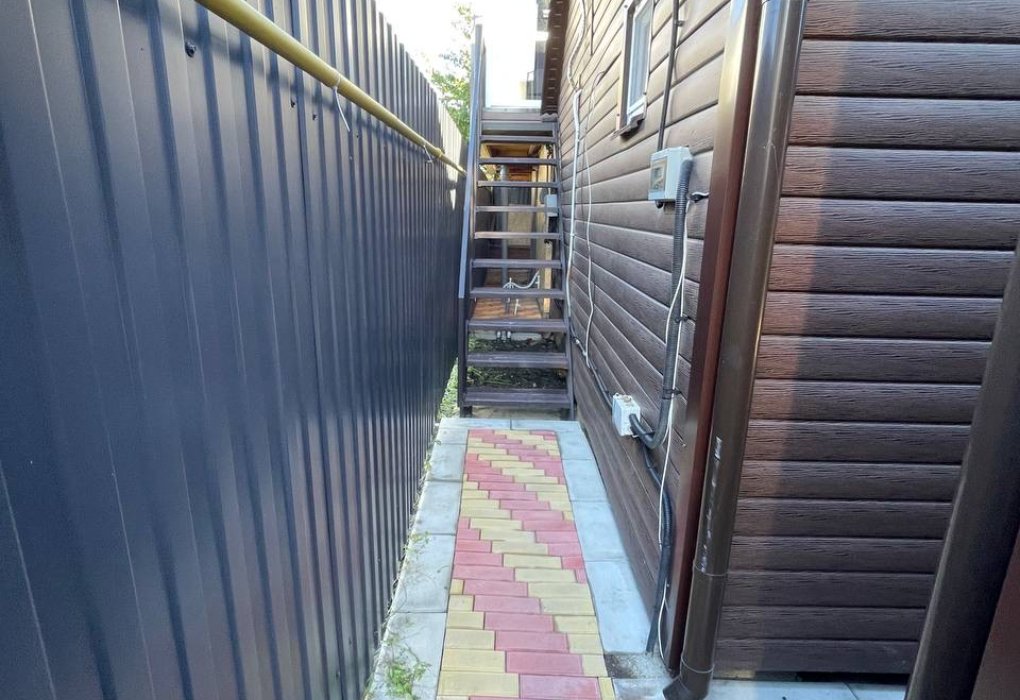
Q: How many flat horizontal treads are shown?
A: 10